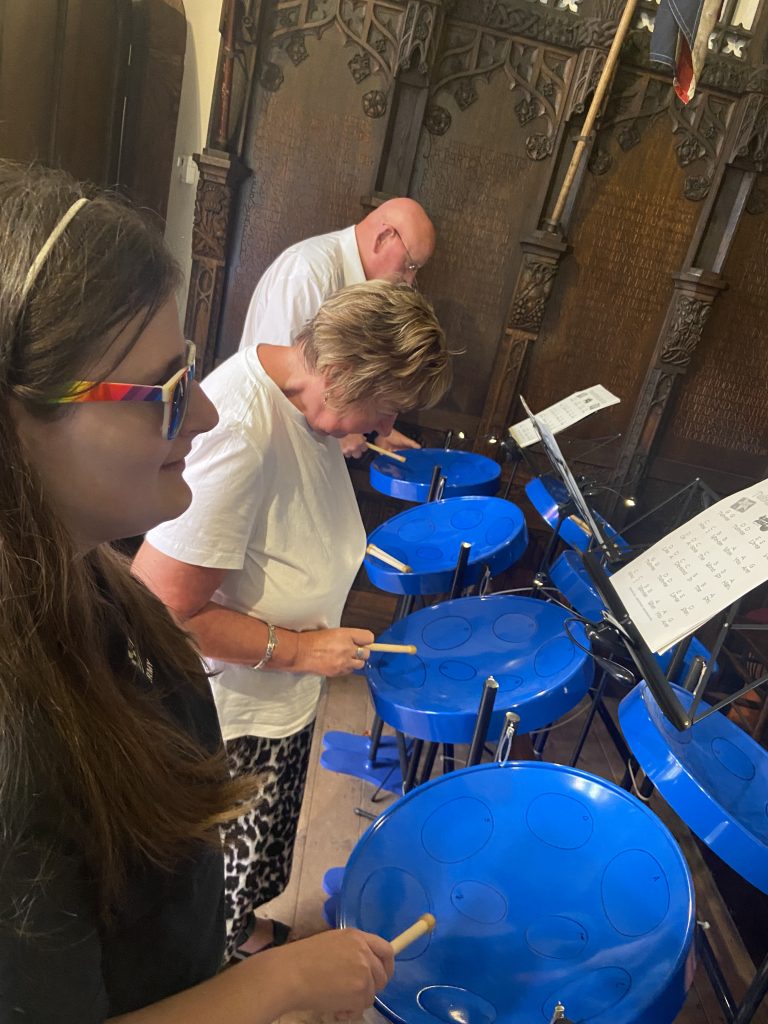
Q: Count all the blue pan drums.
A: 7